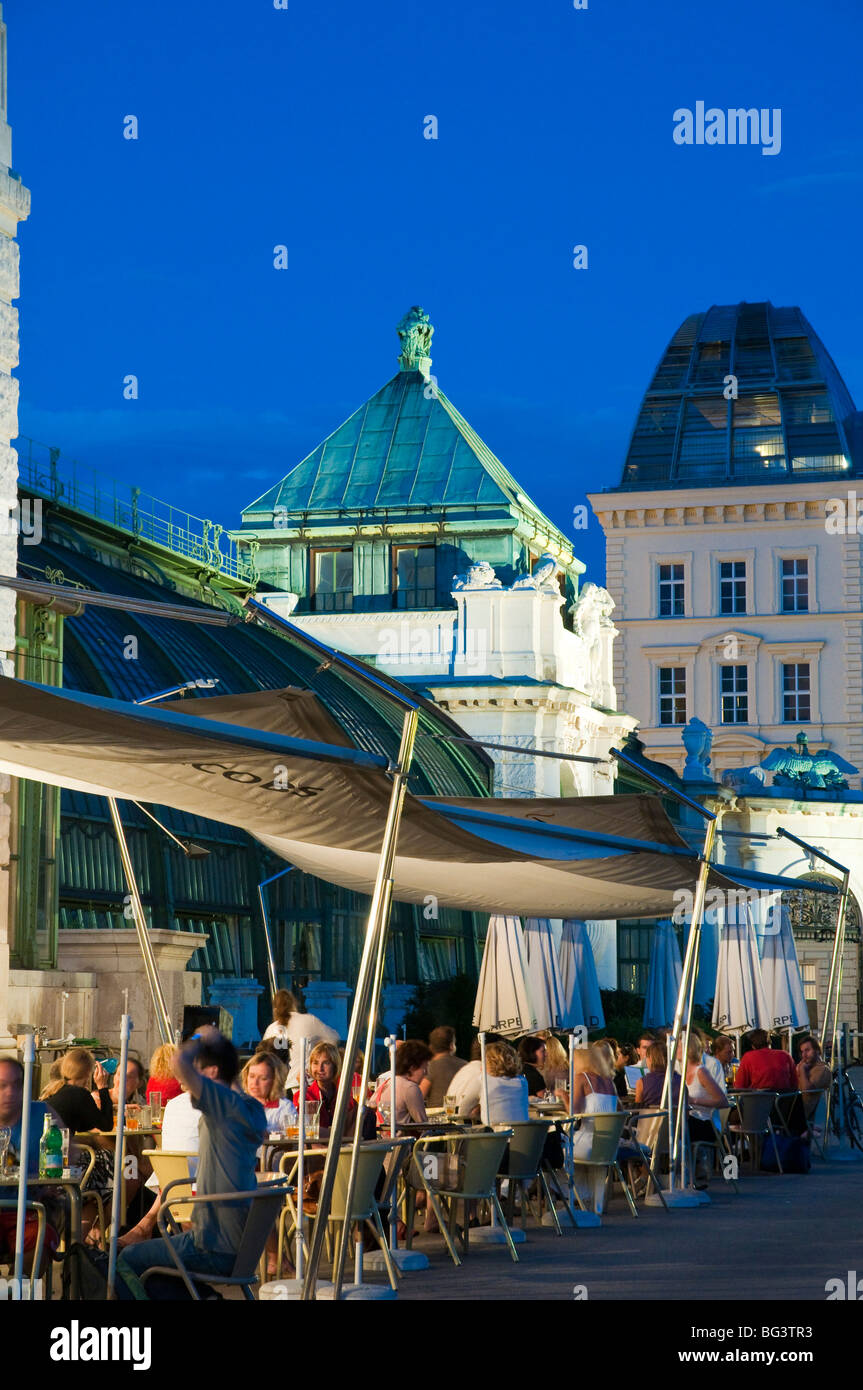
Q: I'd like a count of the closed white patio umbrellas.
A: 6